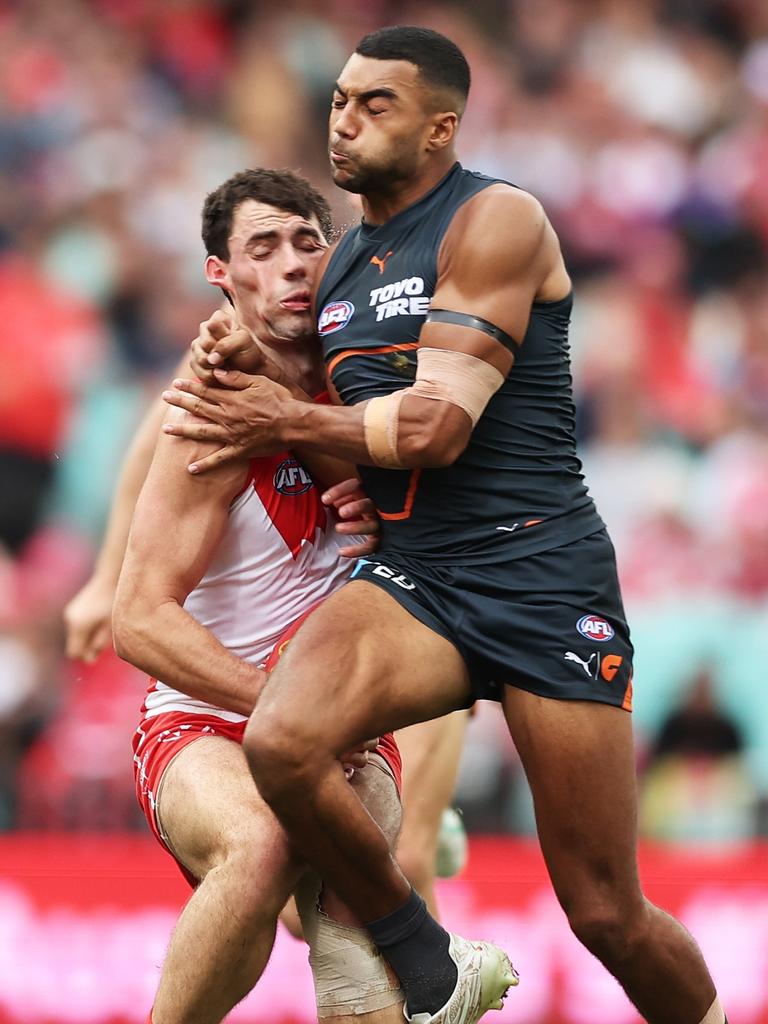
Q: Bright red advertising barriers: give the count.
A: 1